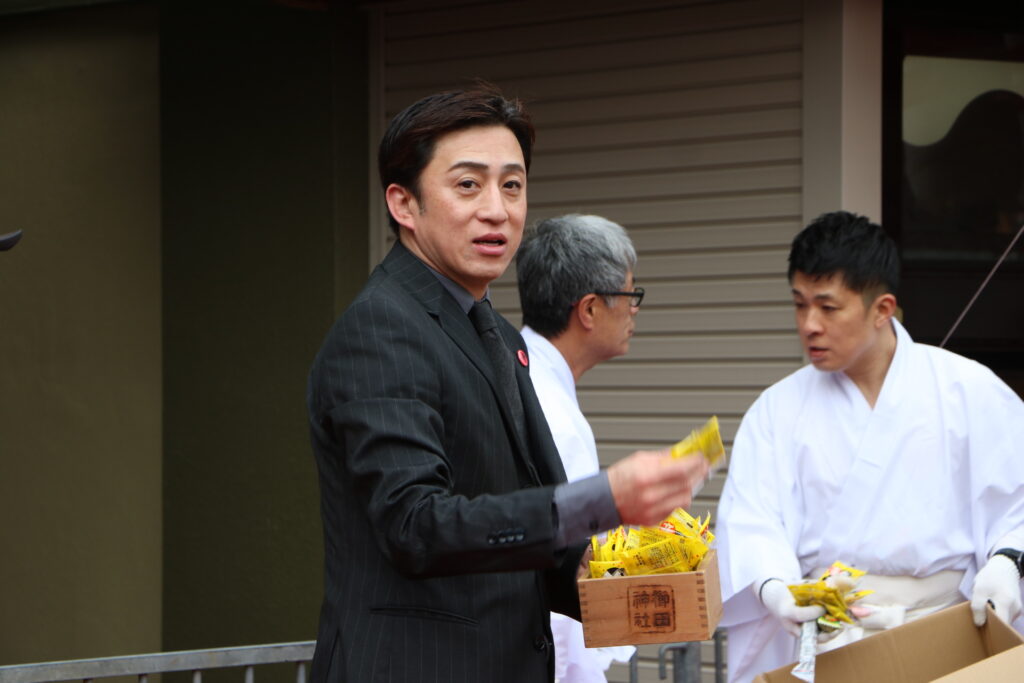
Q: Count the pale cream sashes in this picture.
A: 1